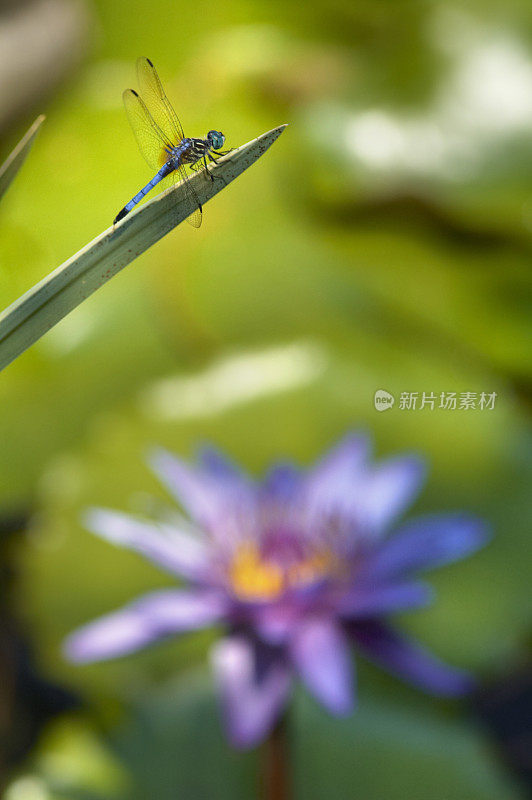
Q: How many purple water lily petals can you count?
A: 12